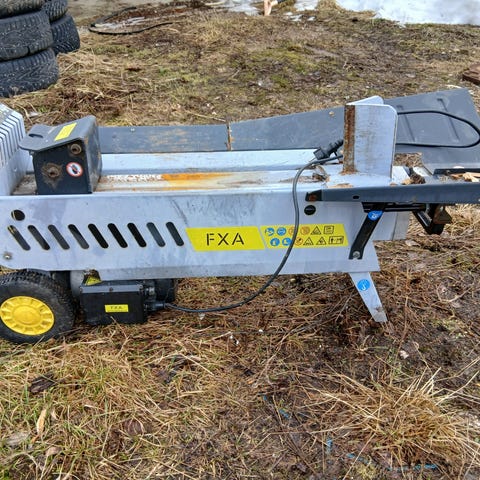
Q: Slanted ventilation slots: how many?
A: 9